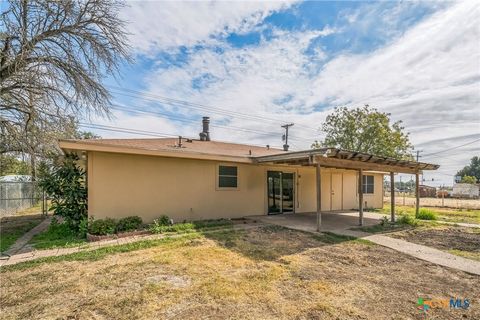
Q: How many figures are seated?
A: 0